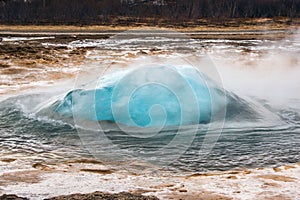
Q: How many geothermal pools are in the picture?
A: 1